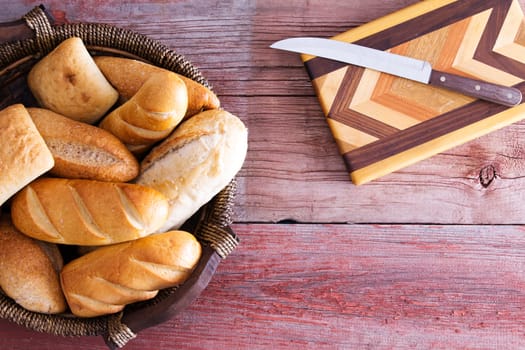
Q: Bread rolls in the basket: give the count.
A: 9